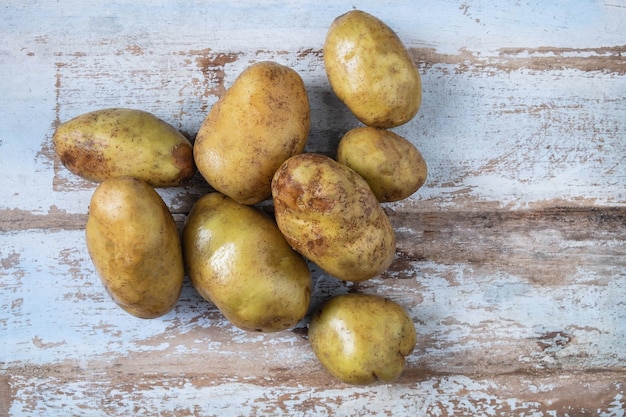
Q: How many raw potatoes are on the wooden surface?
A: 8